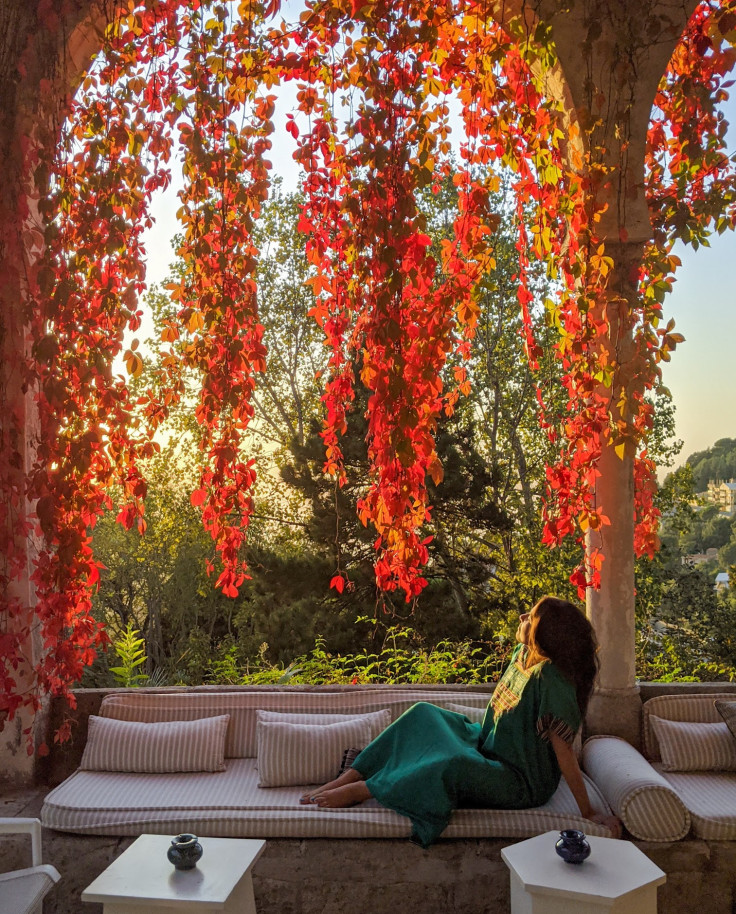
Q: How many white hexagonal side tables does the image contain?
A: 1